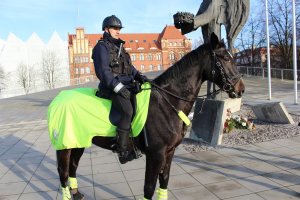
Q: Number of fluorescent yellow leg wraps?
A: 4